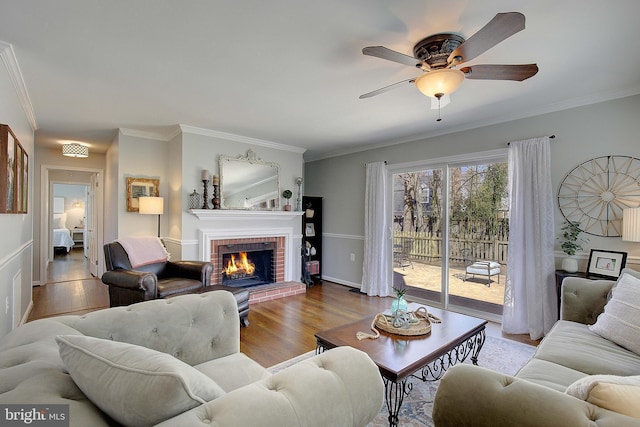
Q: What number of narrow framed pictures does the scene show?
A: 3